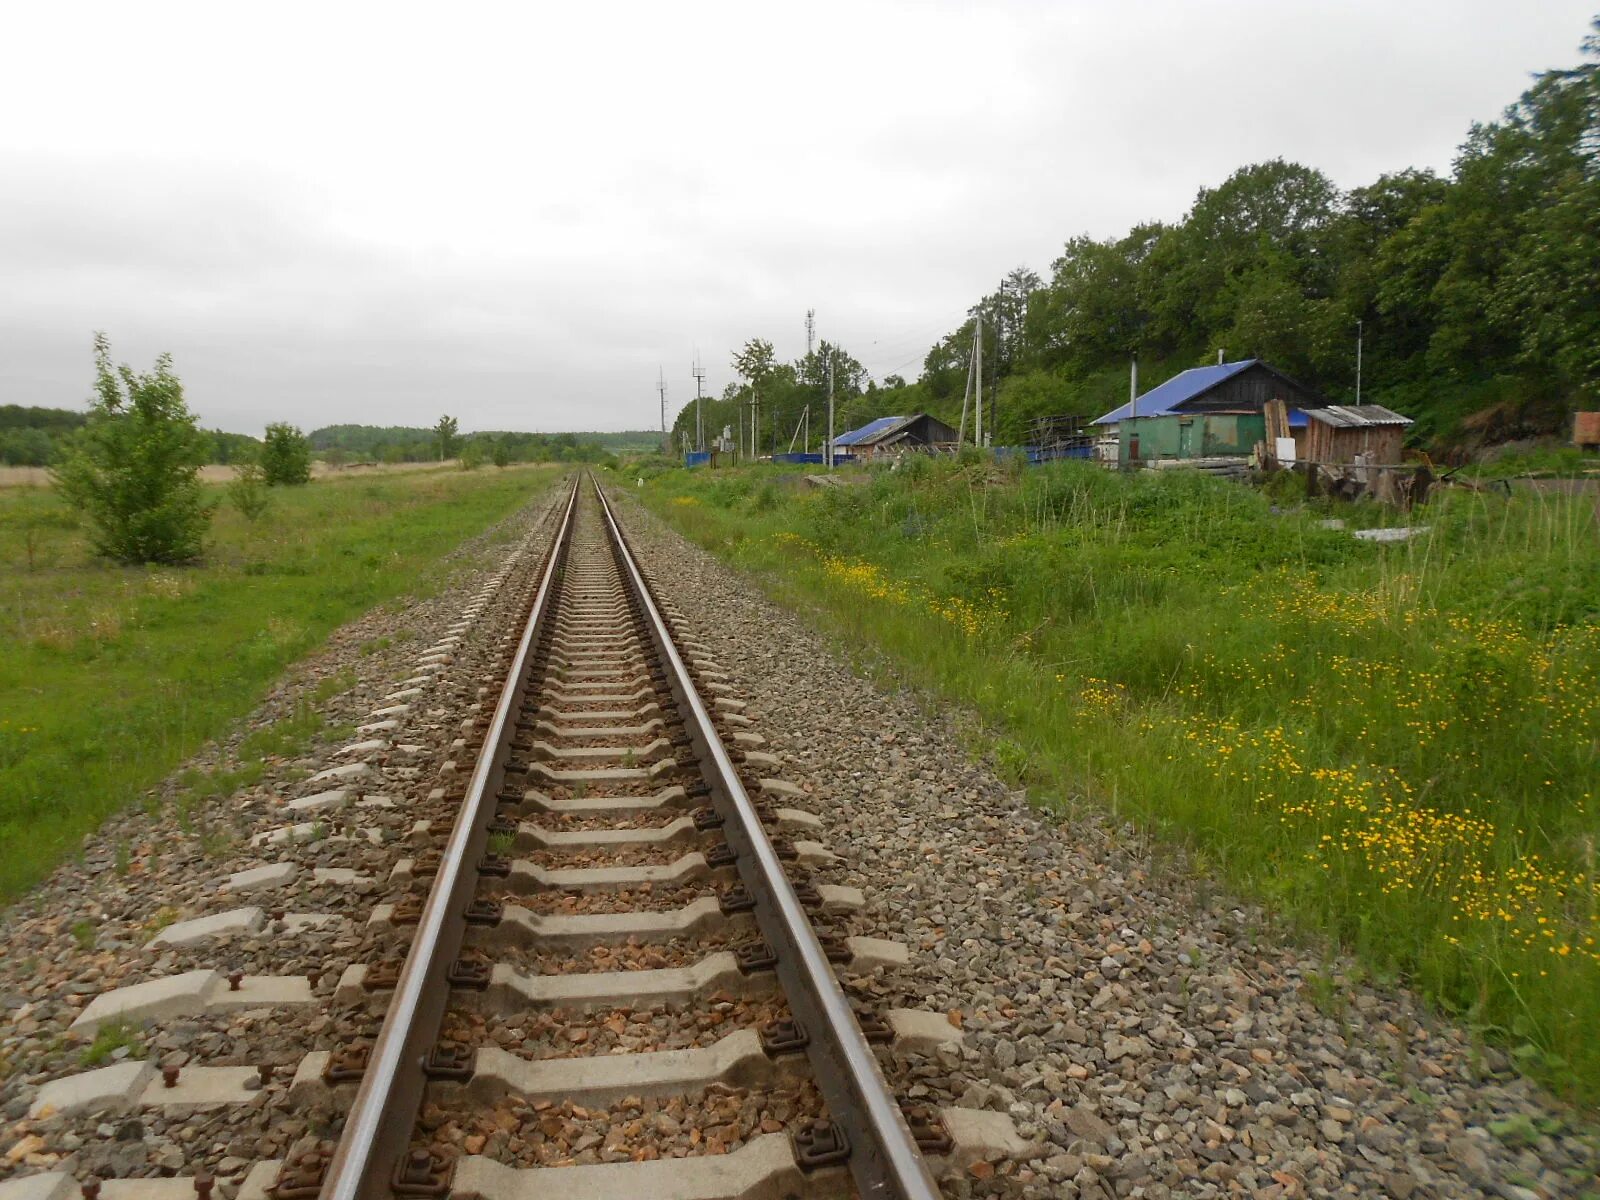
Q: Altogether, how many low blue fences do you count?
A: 3